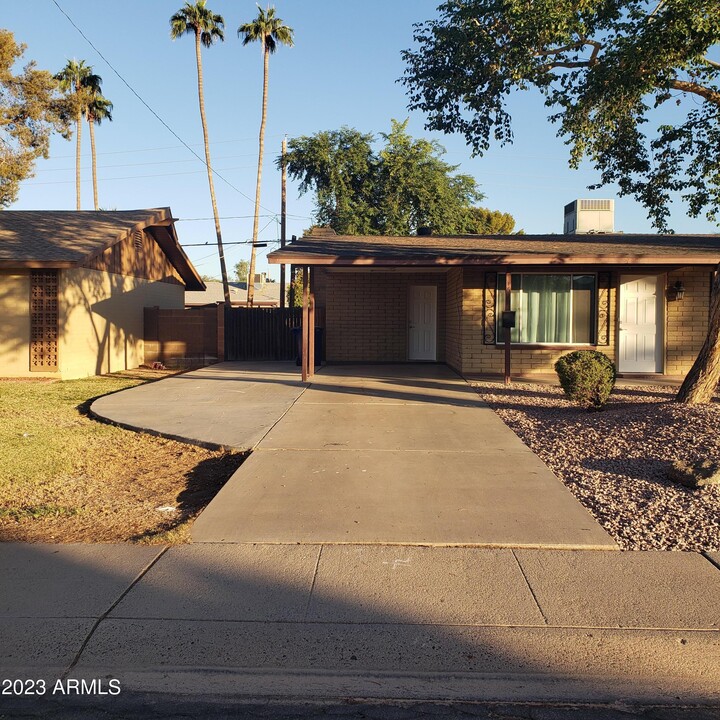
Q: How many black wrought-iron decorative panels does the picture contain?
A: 2